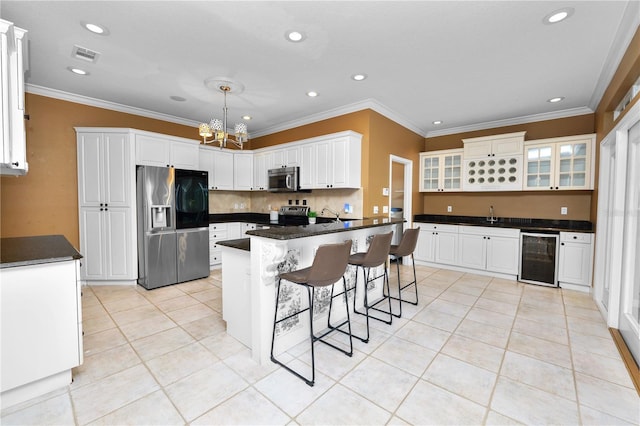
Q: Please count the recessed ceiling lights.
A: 9